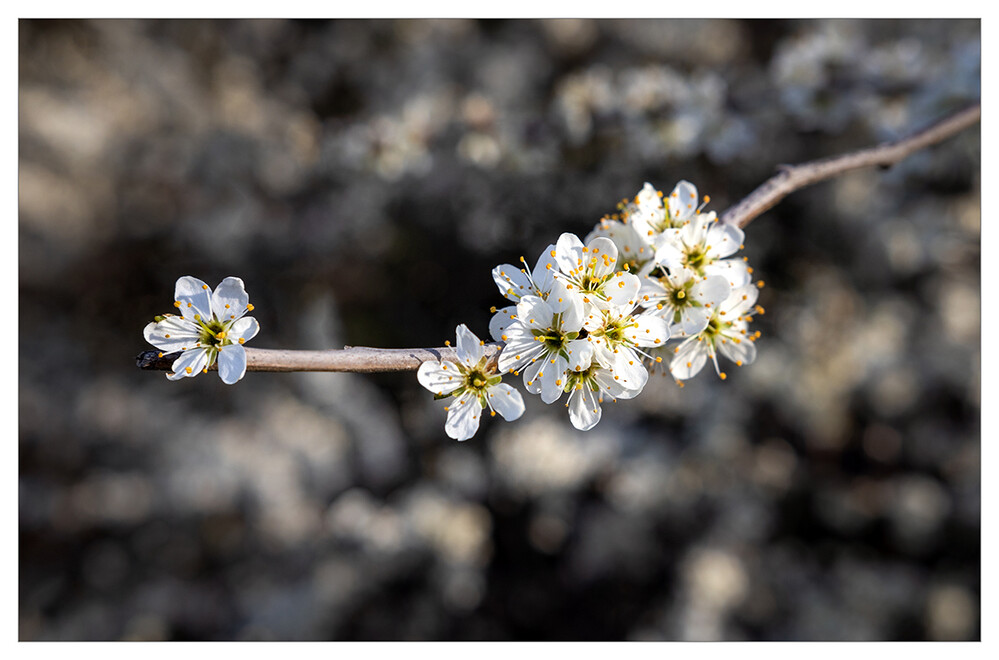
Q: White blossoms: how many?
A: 12